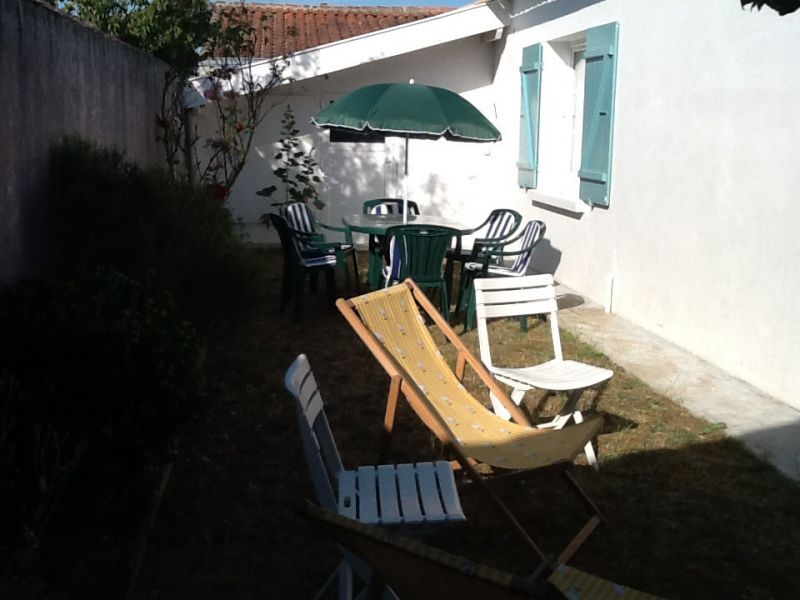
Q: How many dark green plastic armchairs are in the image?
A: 6